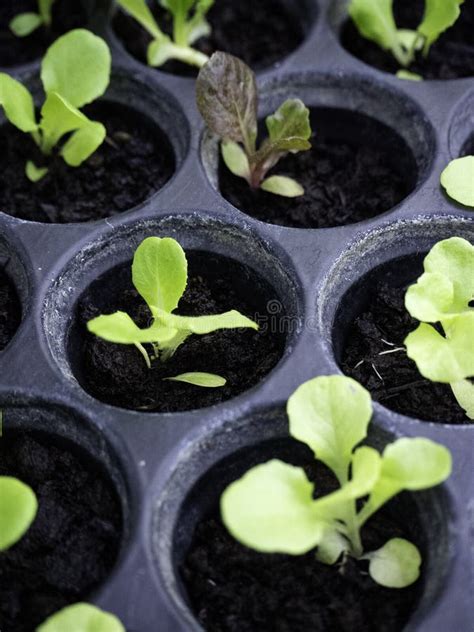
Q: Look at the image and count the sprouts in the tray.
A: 11